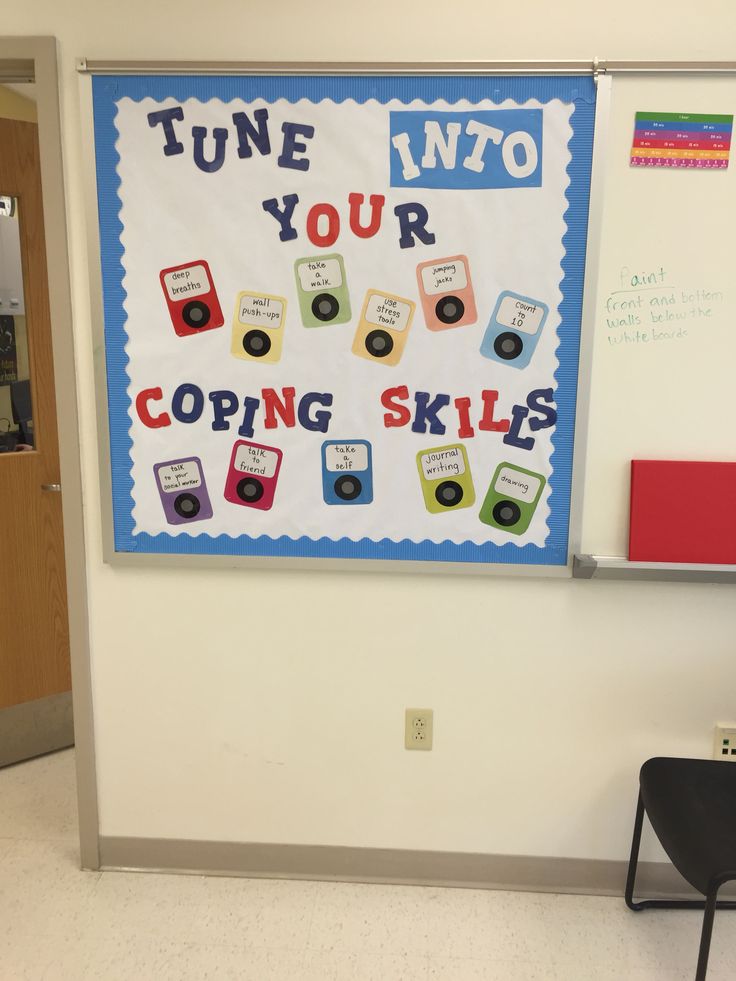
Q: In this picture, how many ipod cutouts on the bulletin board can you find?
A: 11